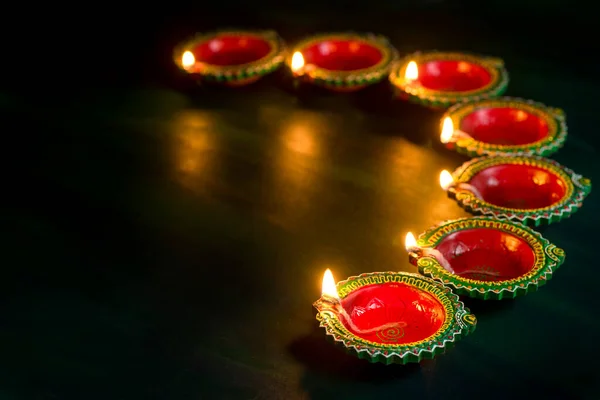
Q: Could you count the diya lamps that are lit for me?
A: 7